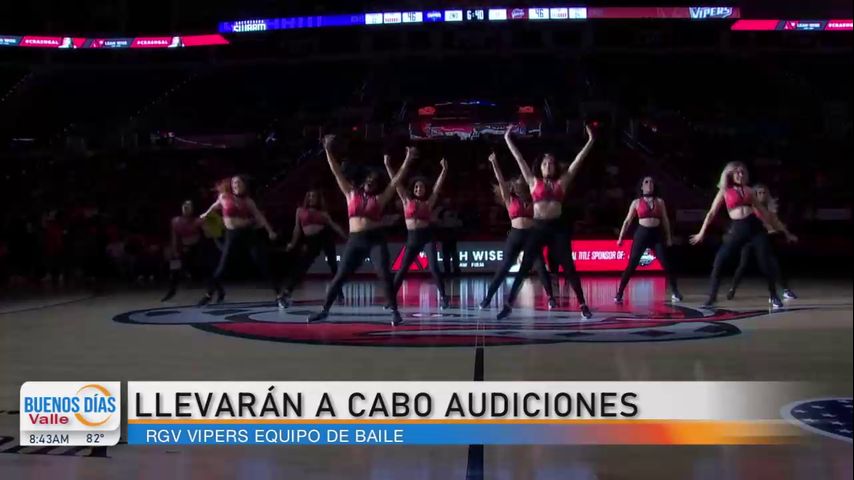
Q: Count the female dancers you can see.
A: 10